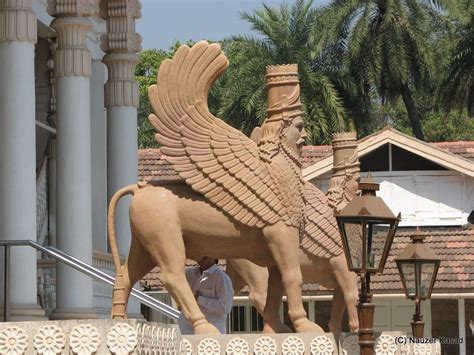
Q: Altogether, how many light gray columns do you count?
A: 3